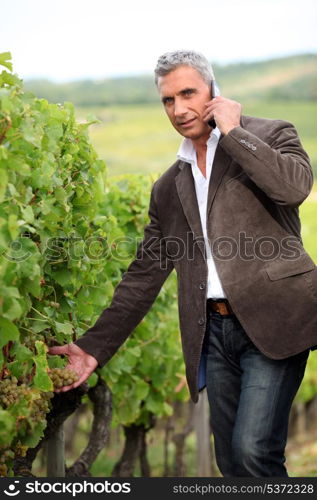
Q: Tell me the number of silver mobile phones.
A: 1